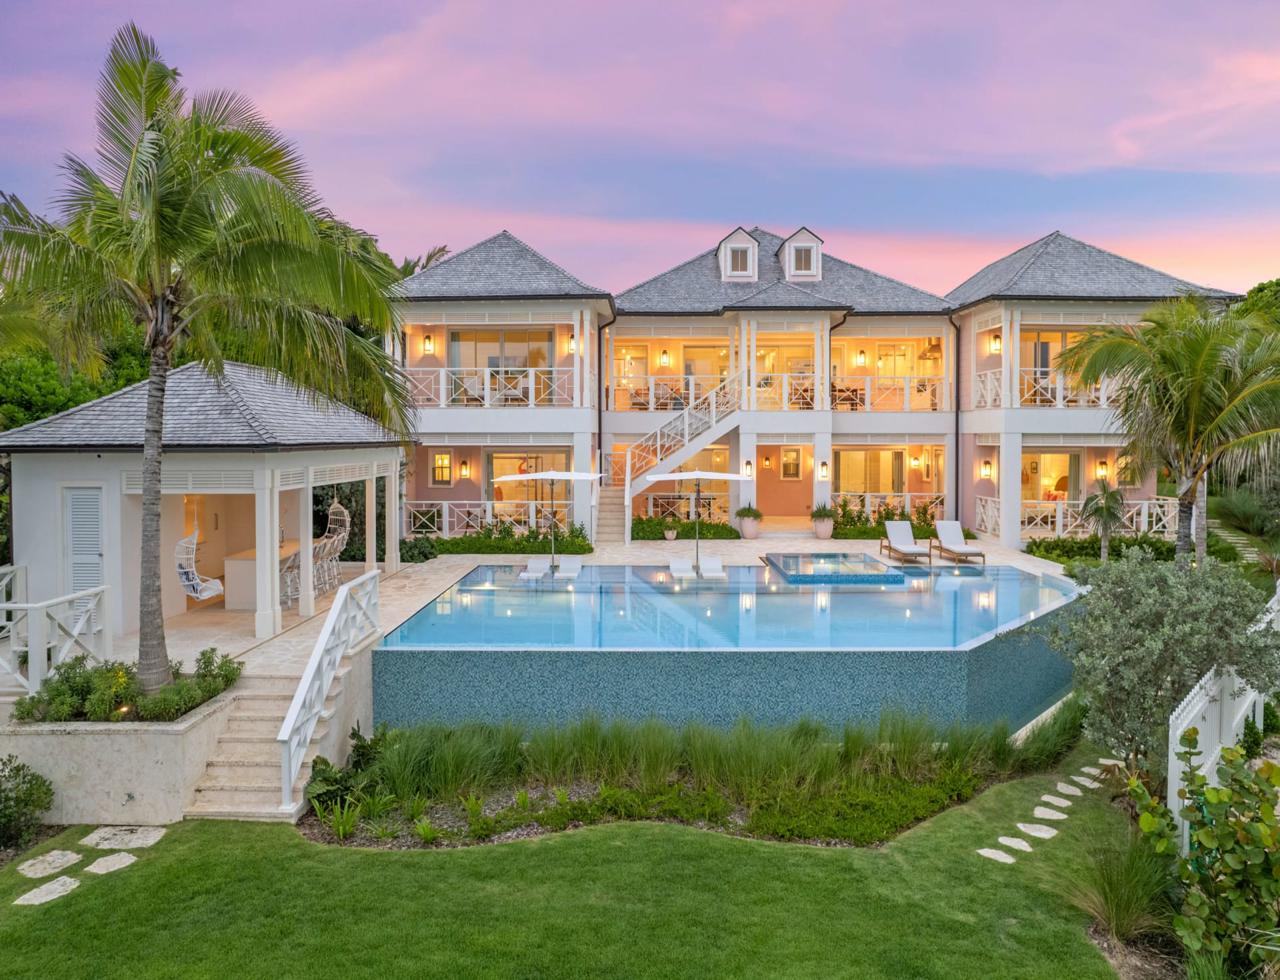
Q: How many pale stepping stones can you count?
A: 13